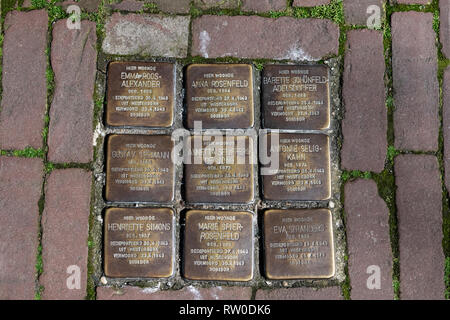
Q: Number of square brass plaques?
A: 9